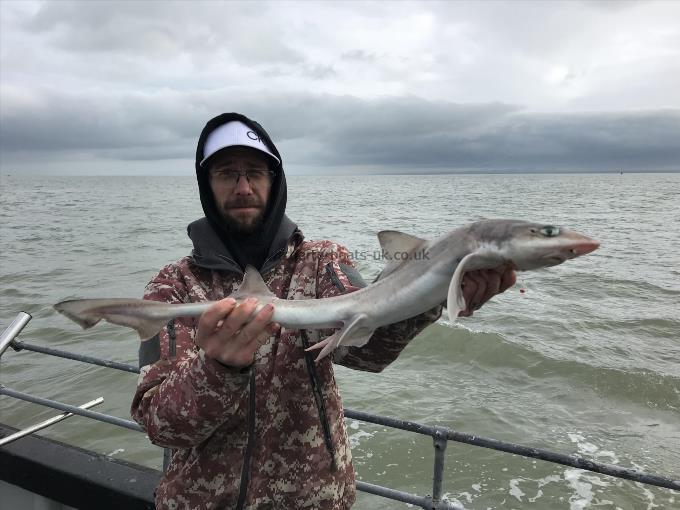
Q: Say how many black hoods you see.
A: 1